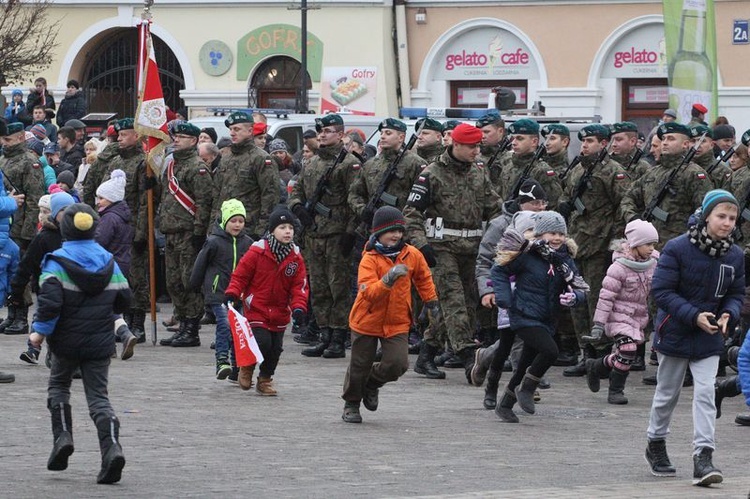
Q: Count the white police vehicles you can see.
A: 2